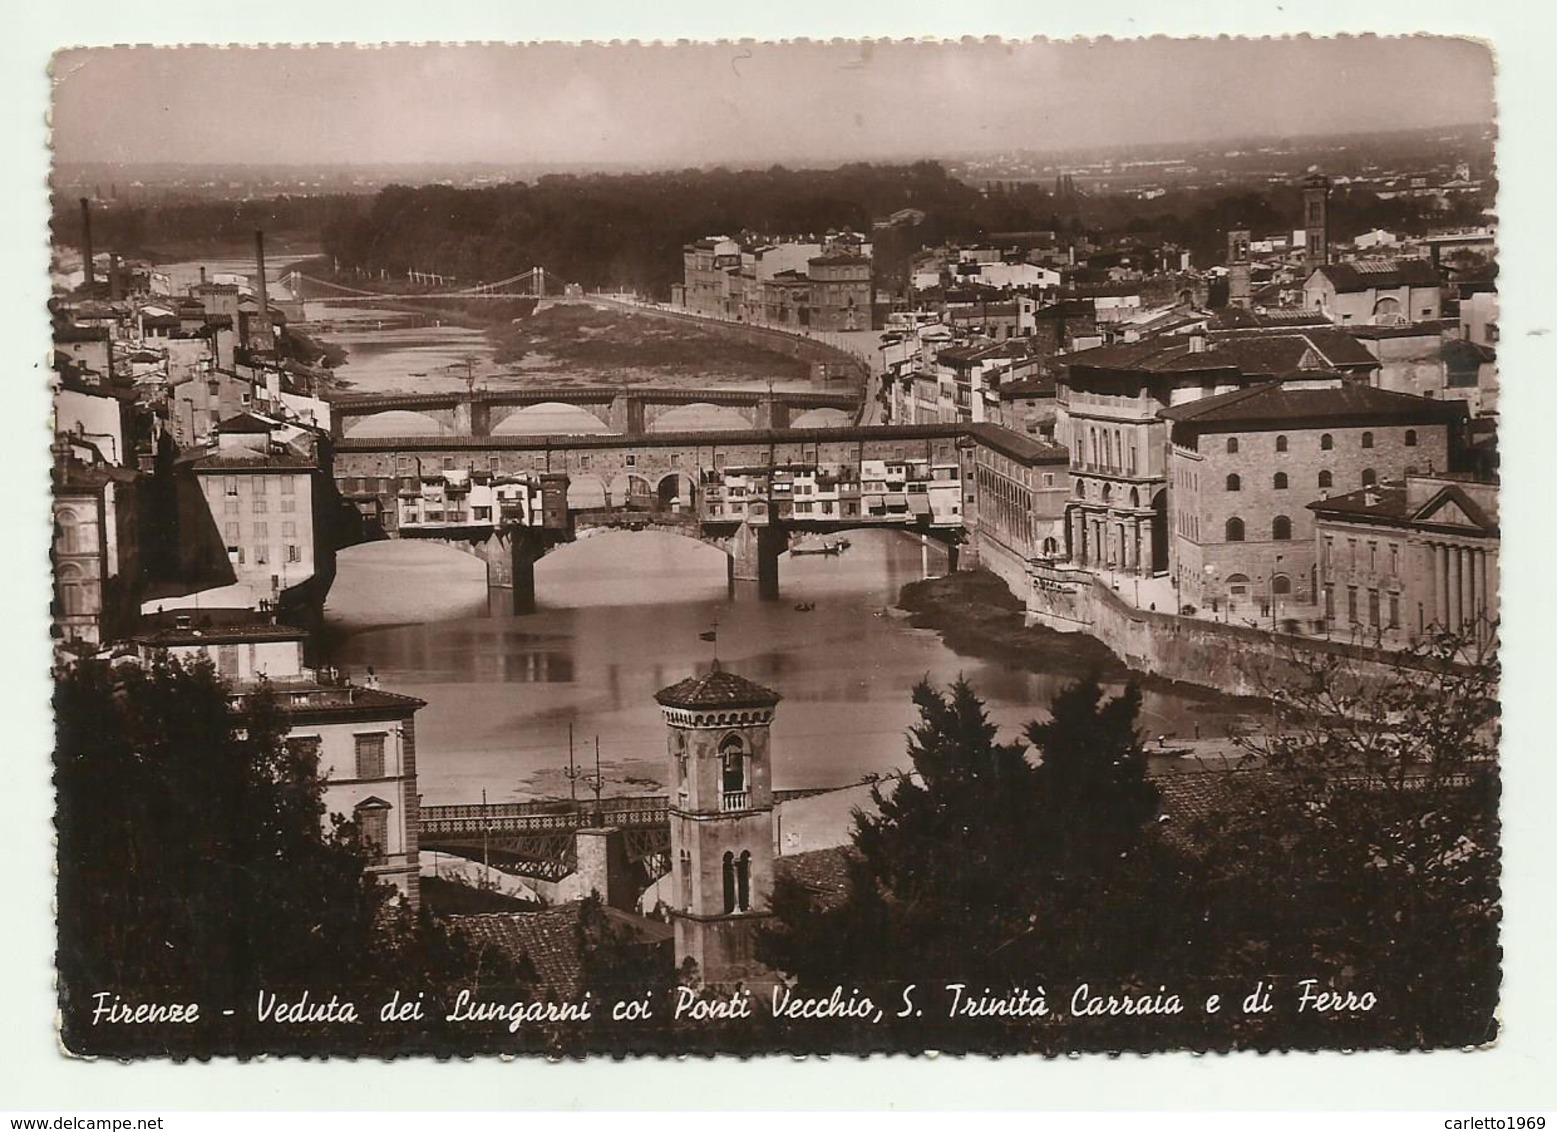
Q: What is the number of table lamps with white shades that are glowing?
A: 0